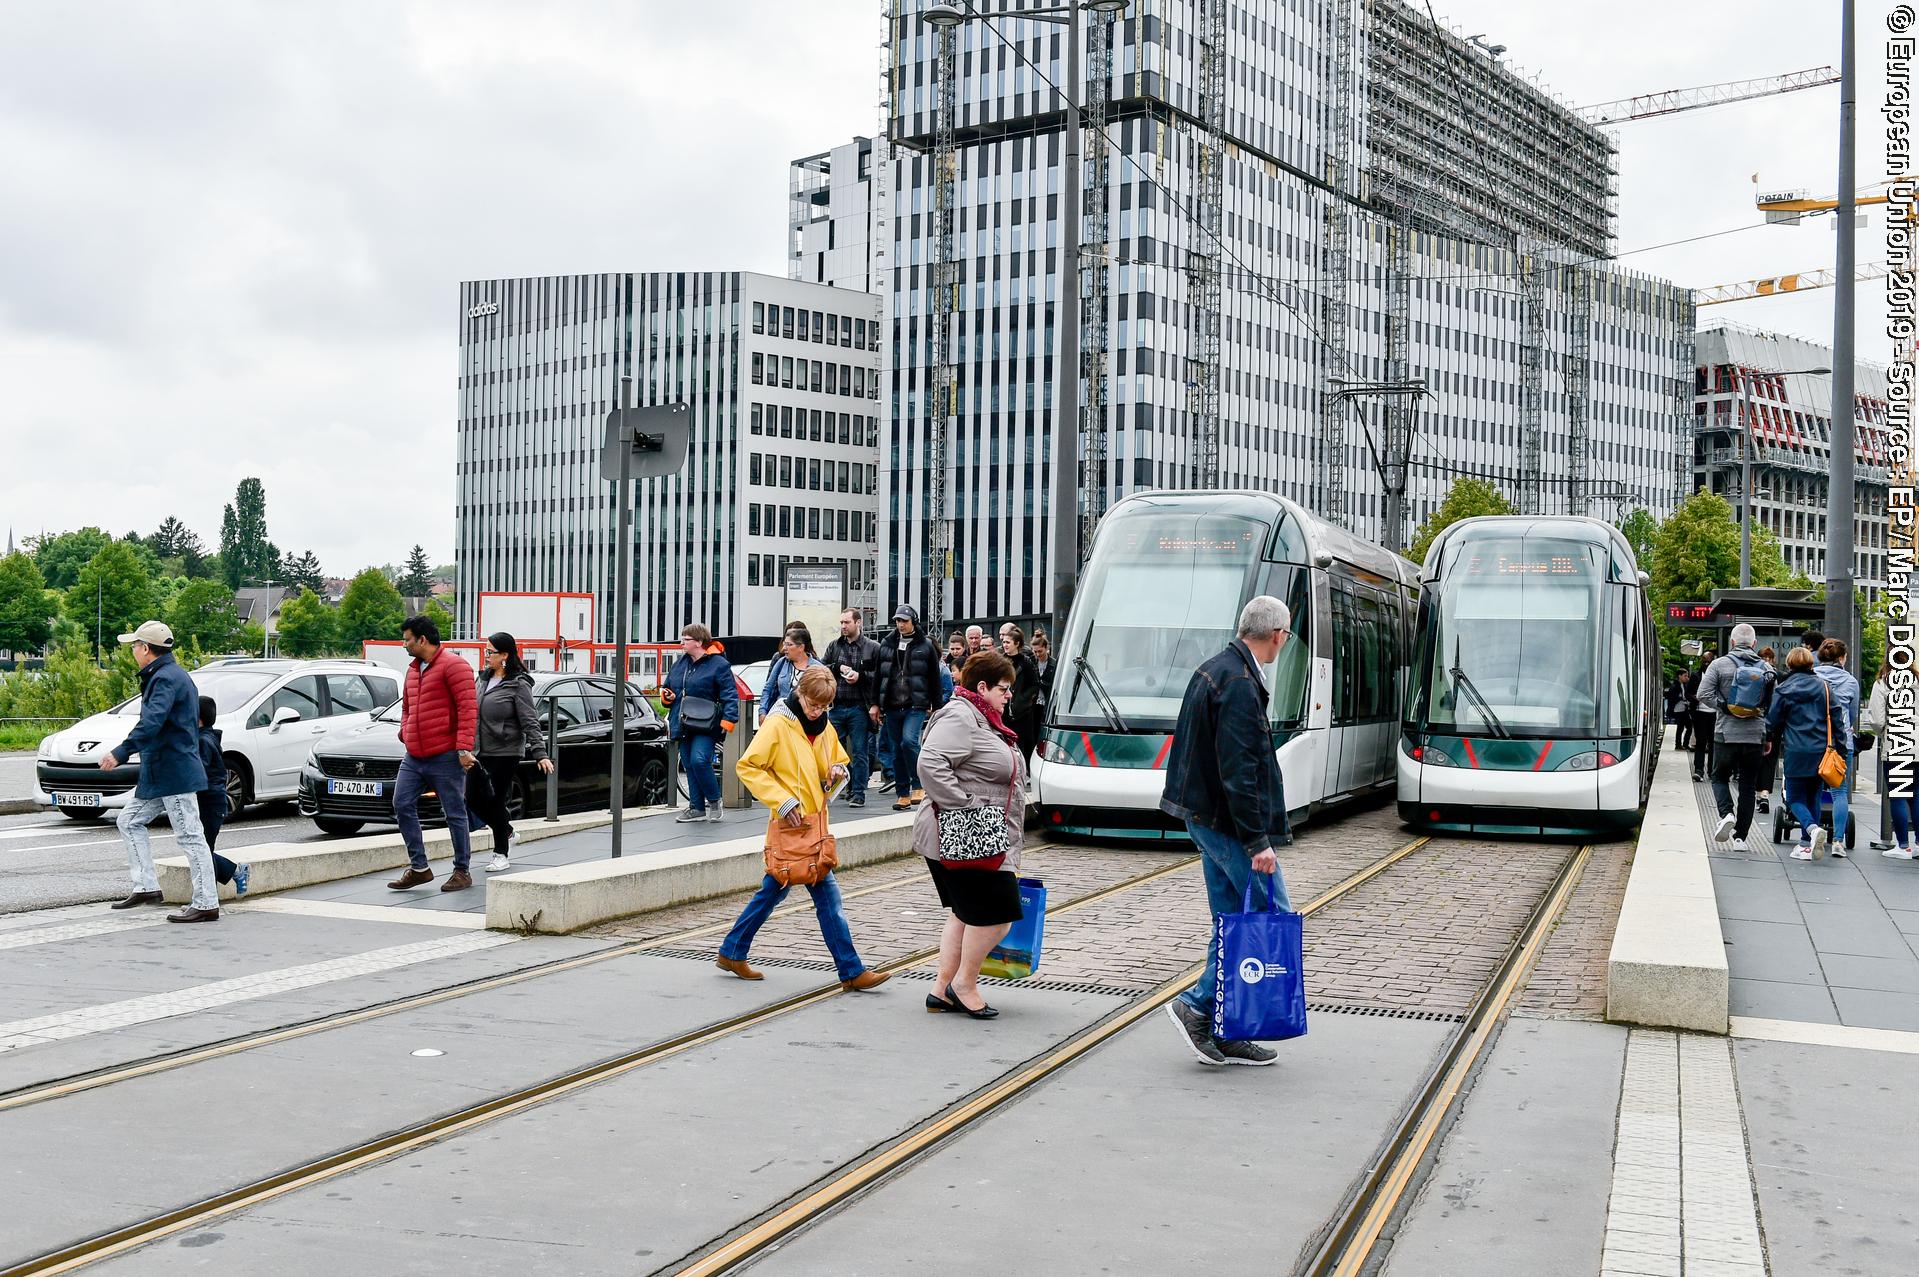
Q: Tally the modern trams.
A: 2